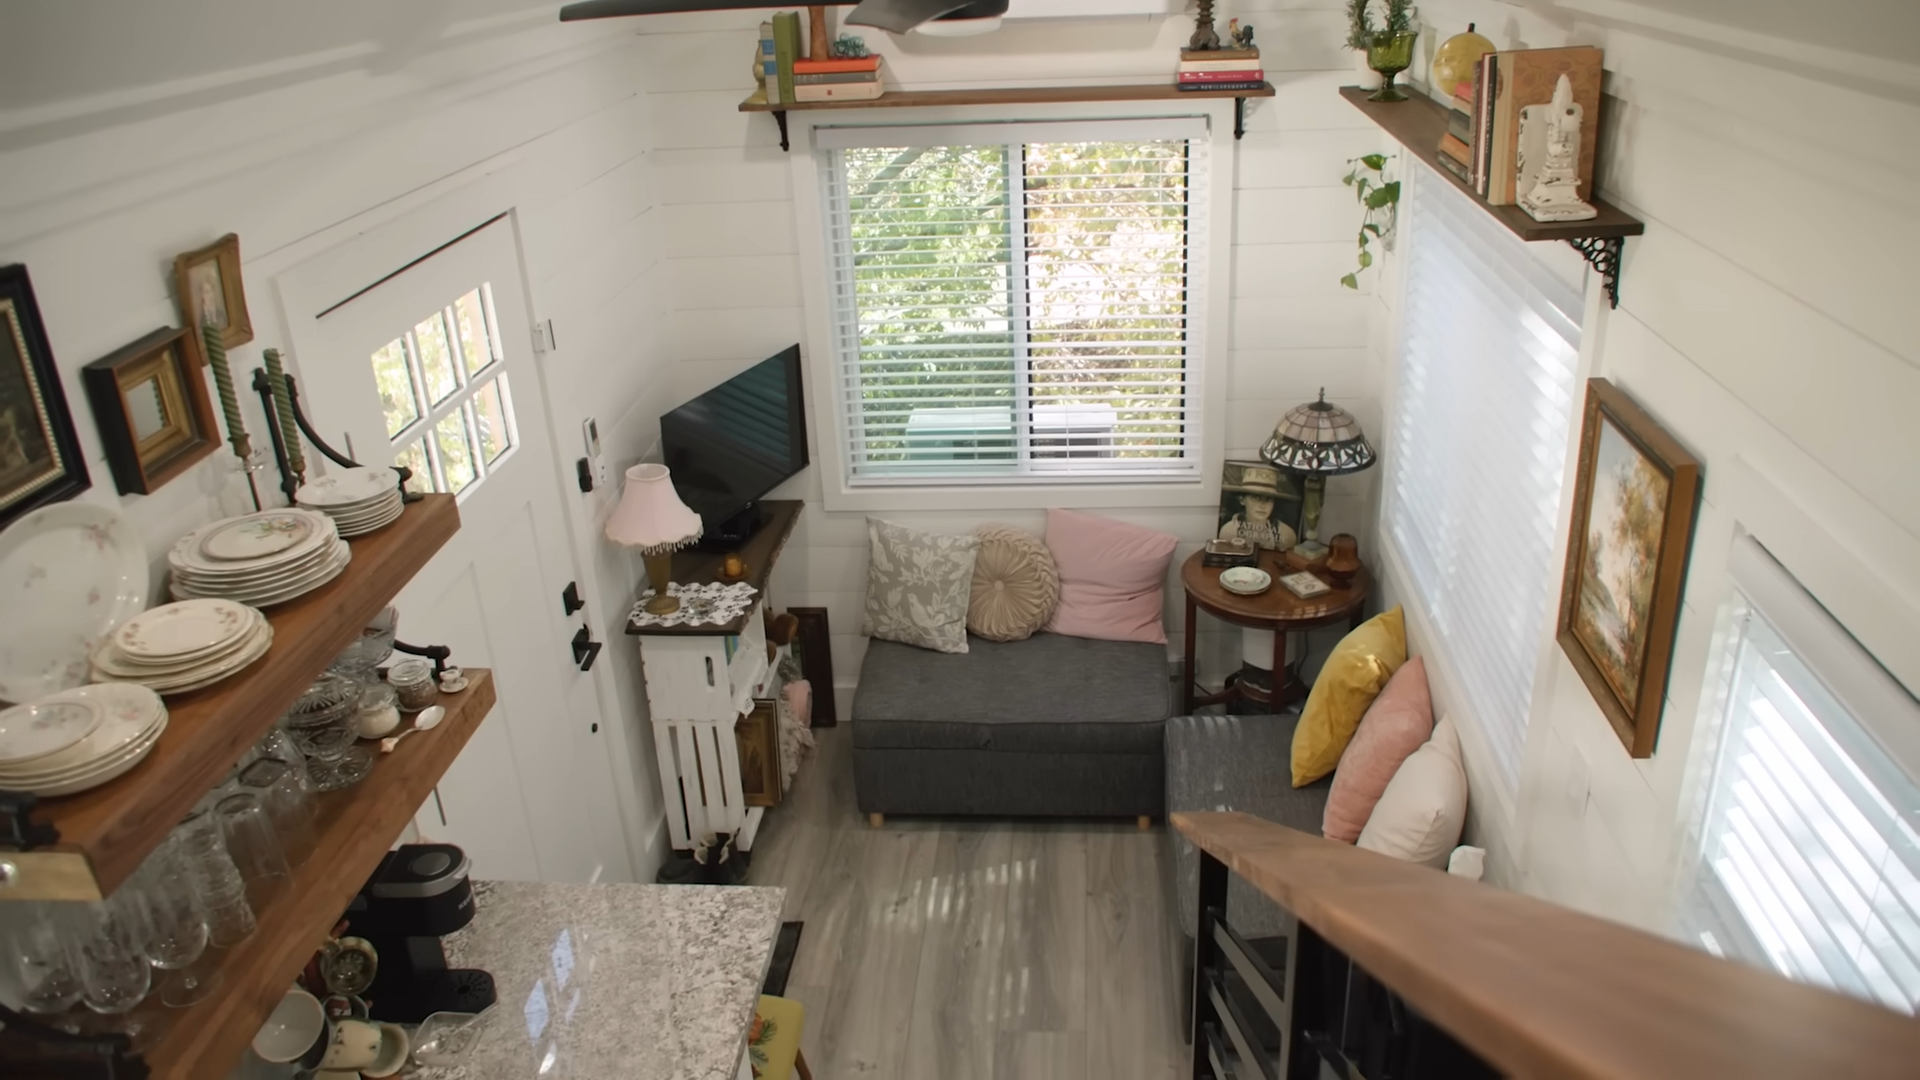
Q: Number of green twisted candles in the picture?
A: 2